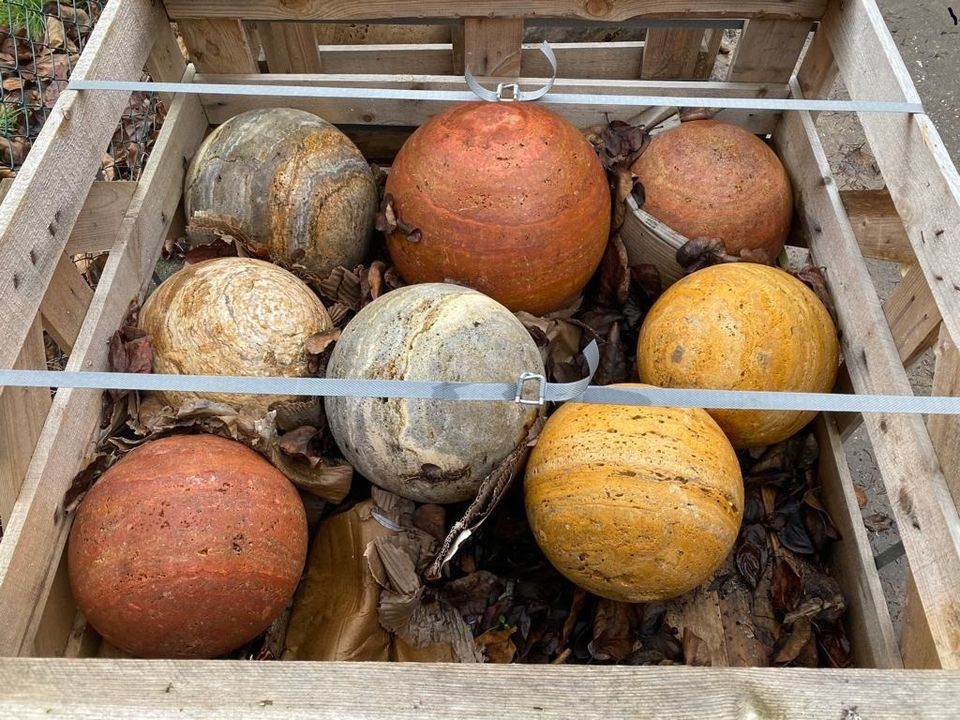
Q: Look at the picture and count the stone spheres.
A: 8